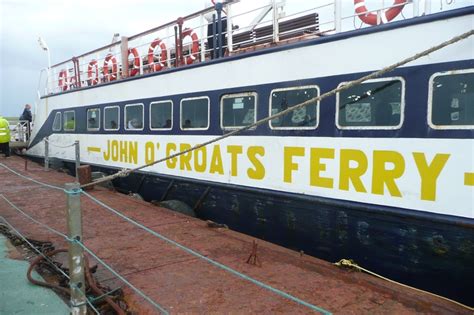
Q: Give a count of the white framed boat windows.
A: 11